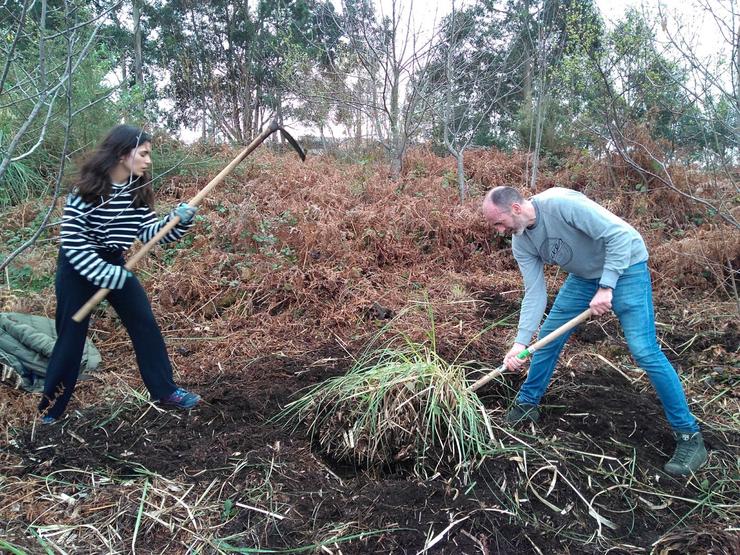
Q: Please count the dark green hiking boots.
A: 2